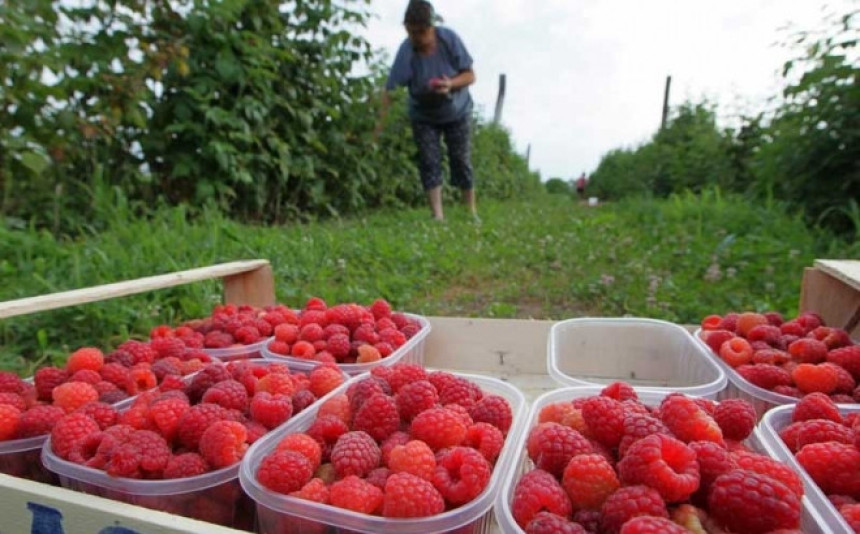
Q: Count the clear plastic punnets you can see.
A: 9